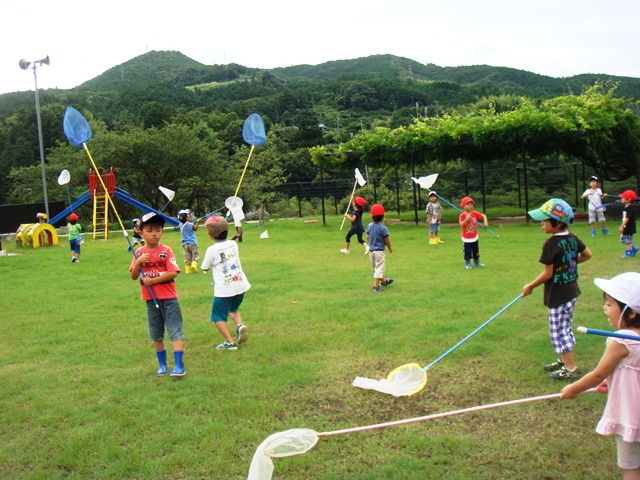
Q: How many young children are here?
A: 14